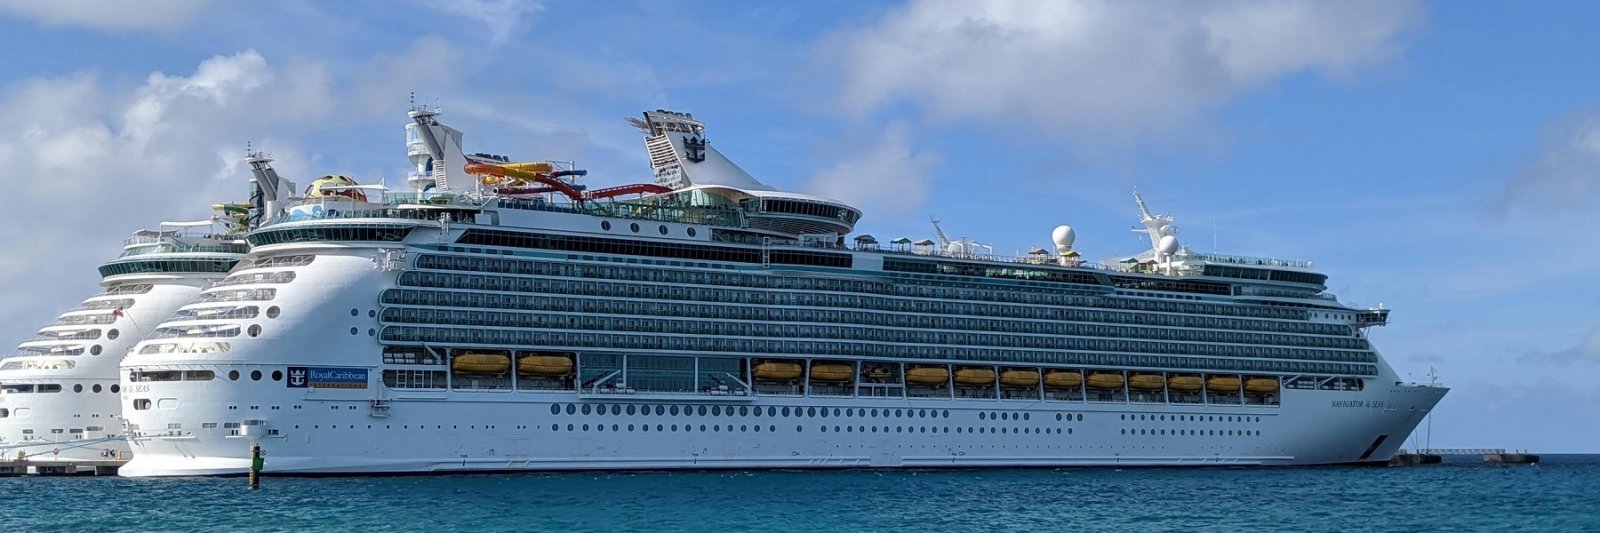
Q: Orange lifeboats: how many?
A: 13